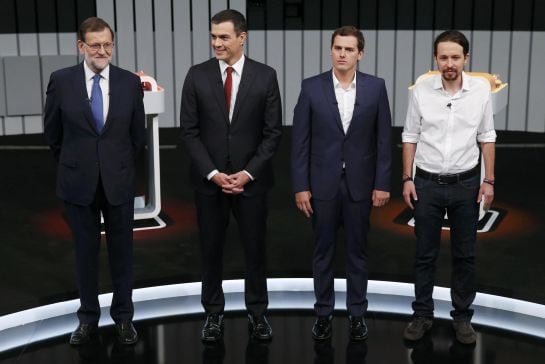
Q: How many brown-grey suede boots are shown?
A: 2